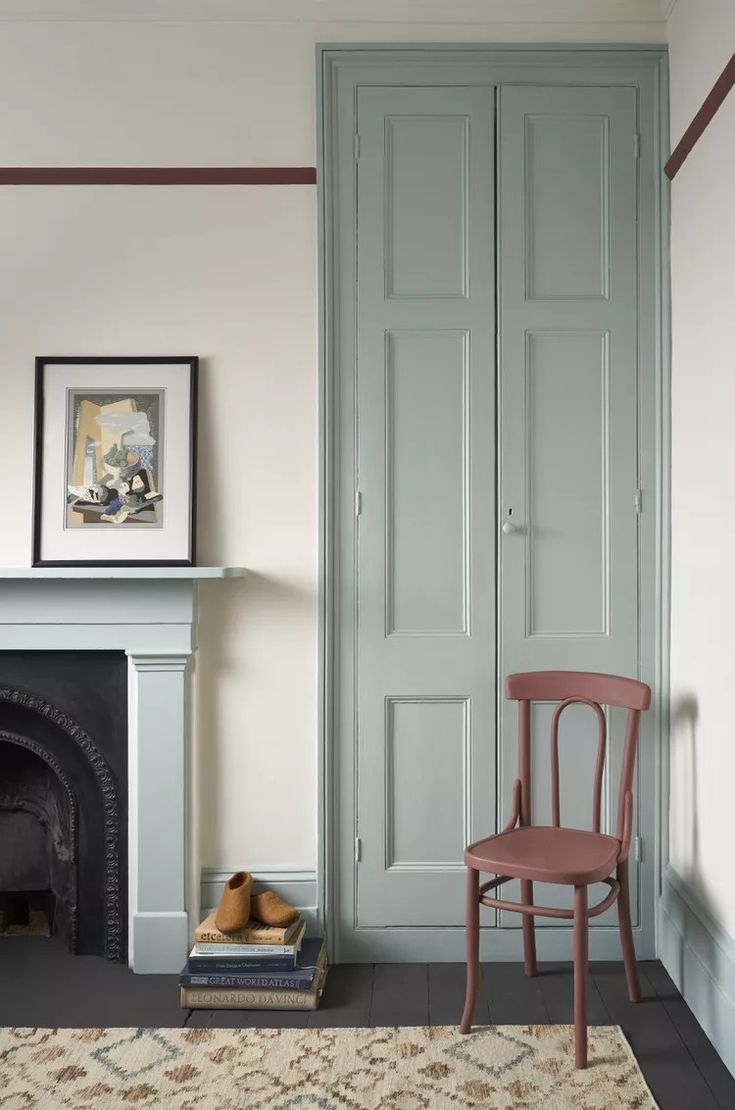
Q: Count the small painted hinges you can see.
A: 6